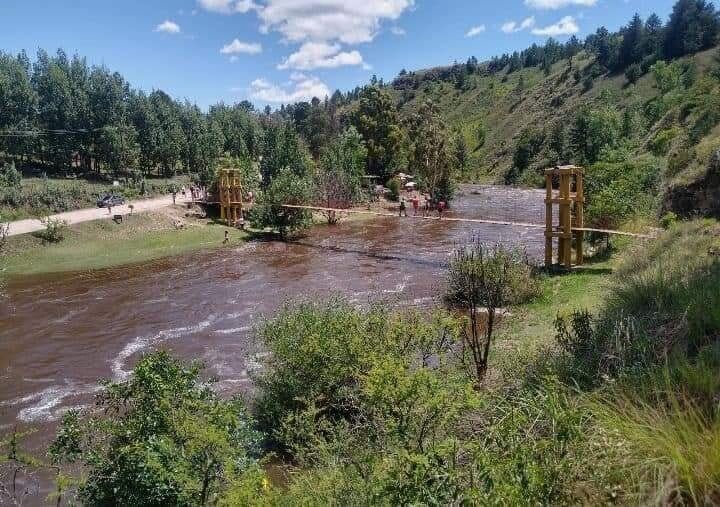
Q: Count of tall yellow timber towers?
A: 2